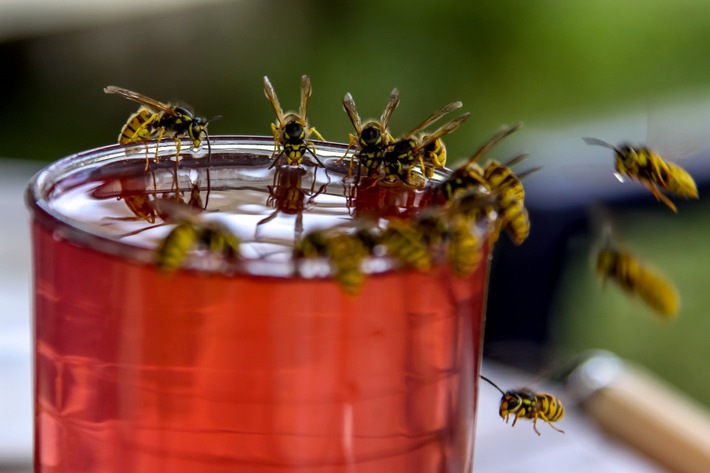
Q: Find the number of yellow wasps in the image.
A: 13